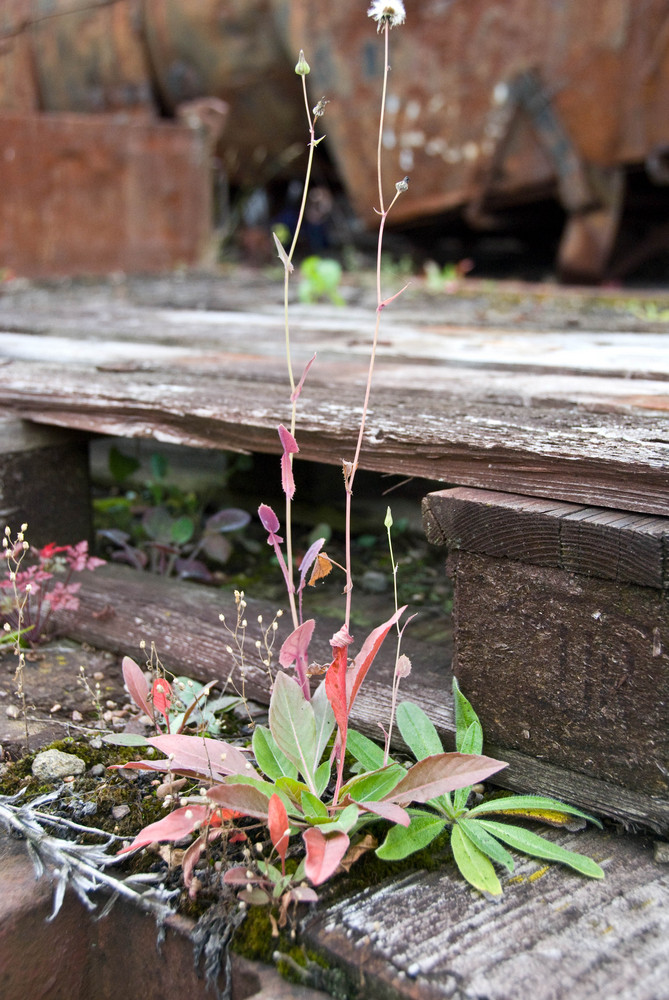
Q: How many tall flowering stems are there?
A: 2